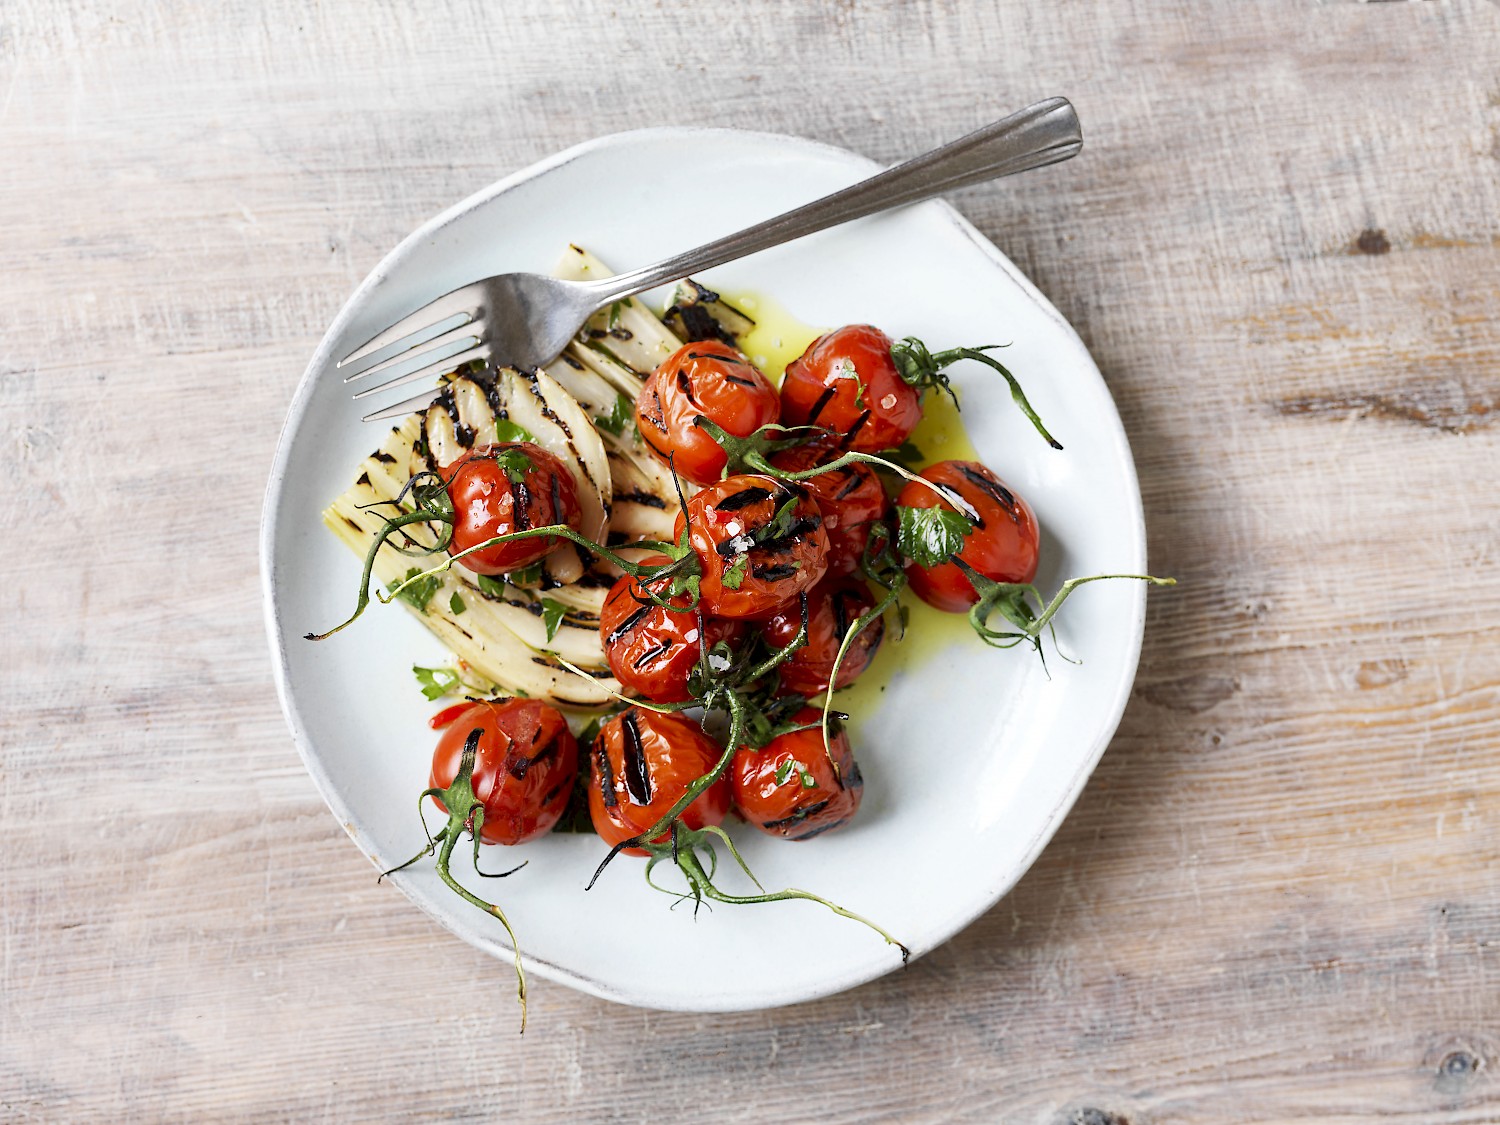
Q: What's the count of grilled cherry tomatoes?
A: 11